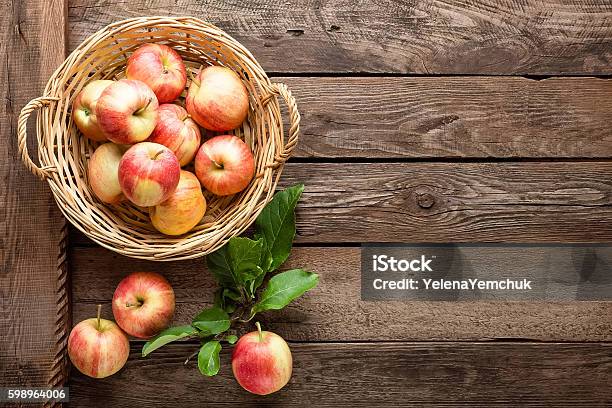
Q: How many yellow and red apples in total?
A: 12